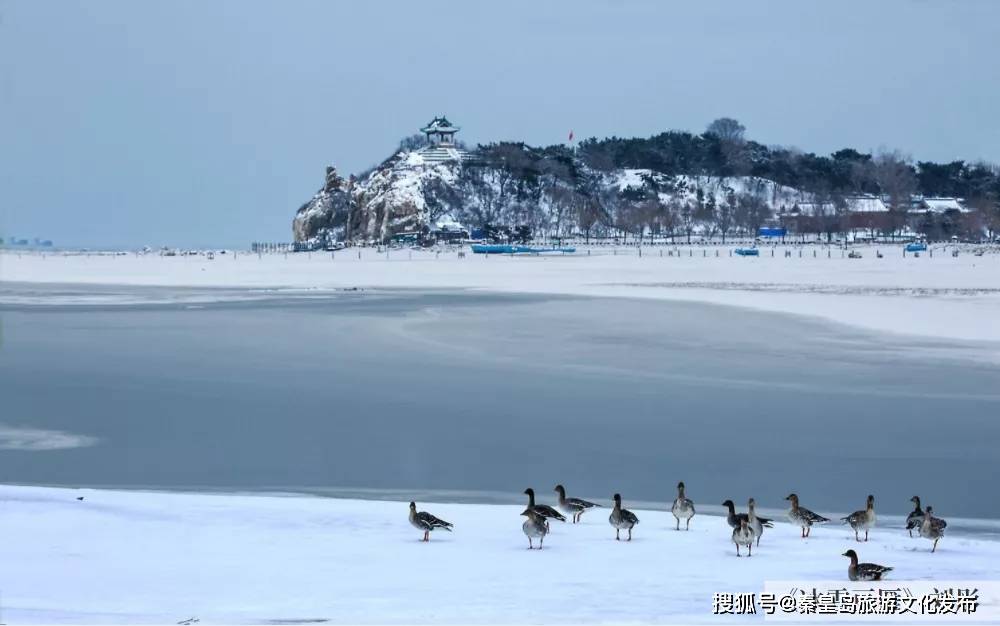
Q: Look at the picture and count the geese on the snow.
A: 14